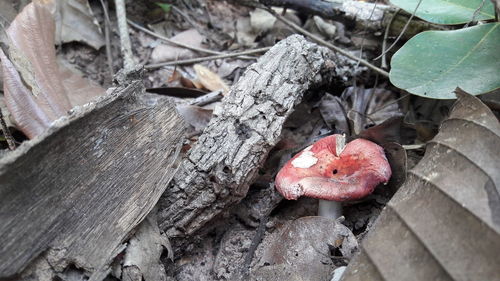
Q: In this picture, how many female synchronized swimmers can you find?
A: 0